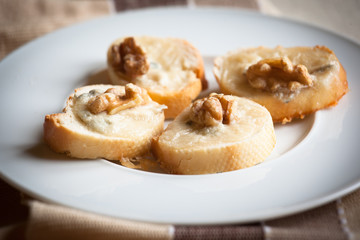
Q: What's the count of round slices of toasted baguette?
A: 4